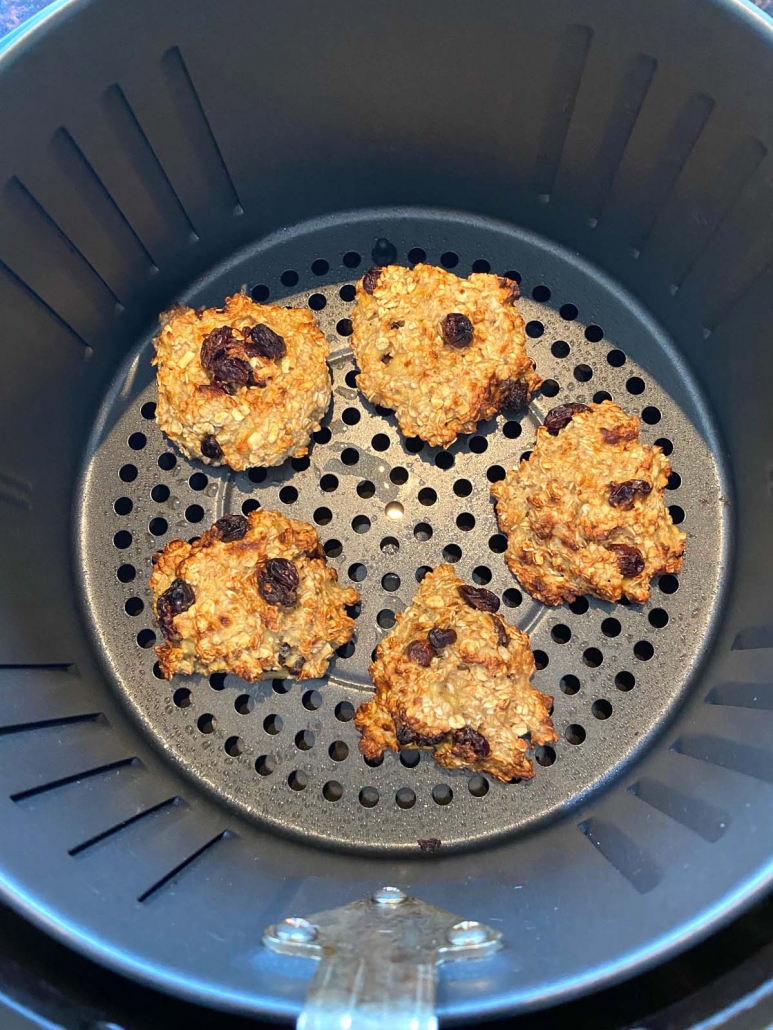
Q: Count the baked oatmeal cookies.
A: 5